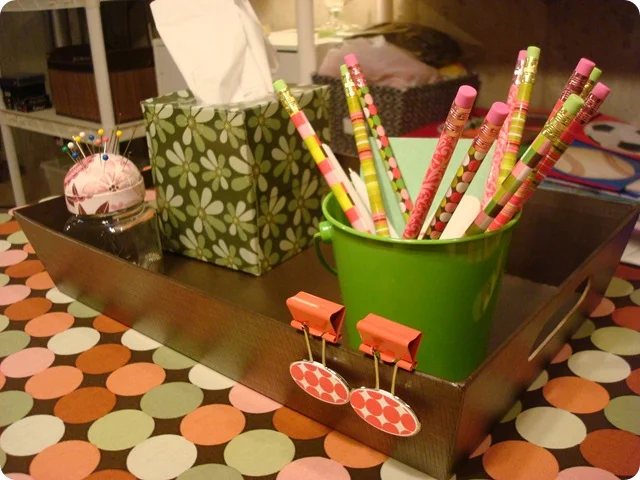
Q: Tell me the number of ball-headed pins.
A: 11